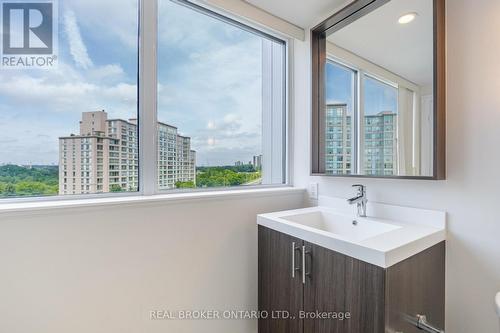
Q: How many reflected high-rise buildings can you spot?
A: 2